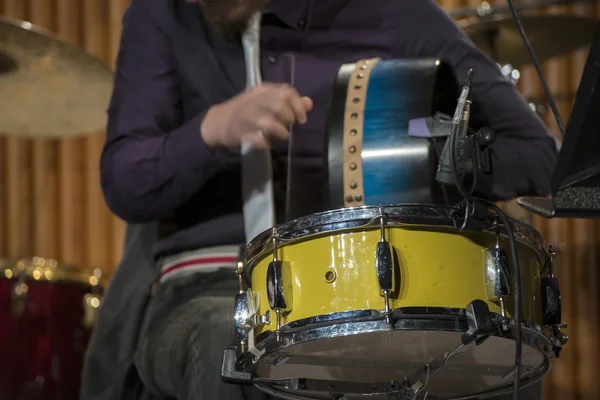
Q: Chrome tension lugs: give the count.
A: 5